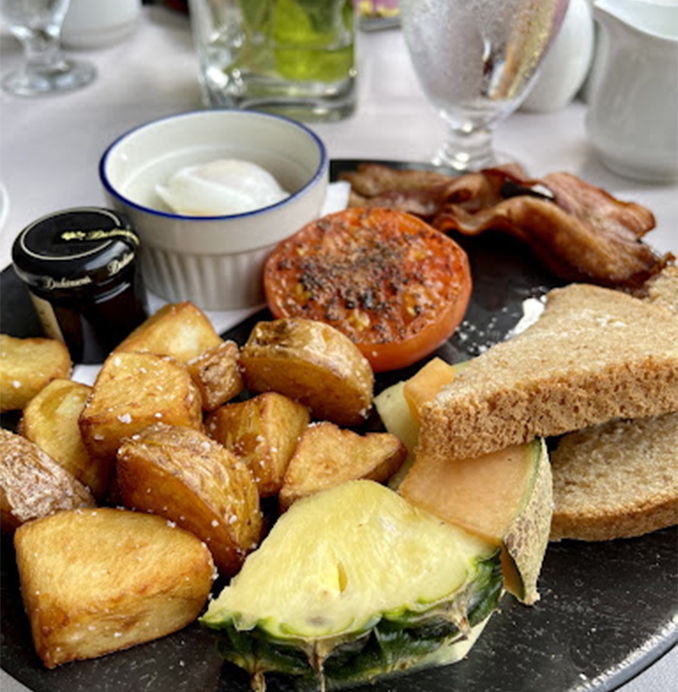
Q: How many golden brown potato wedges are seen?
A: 11